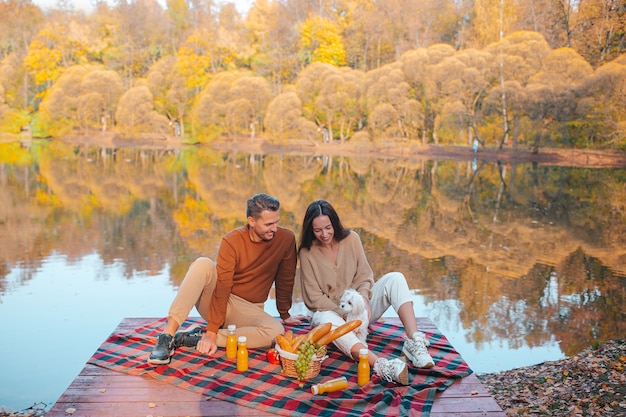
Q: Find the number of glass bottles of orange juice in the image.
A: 4